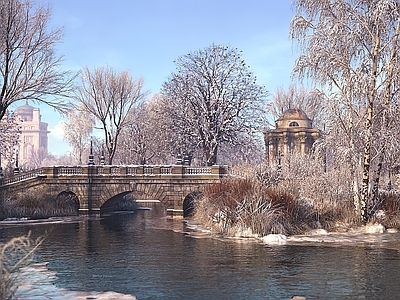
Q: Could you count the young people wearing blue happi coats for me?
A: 0